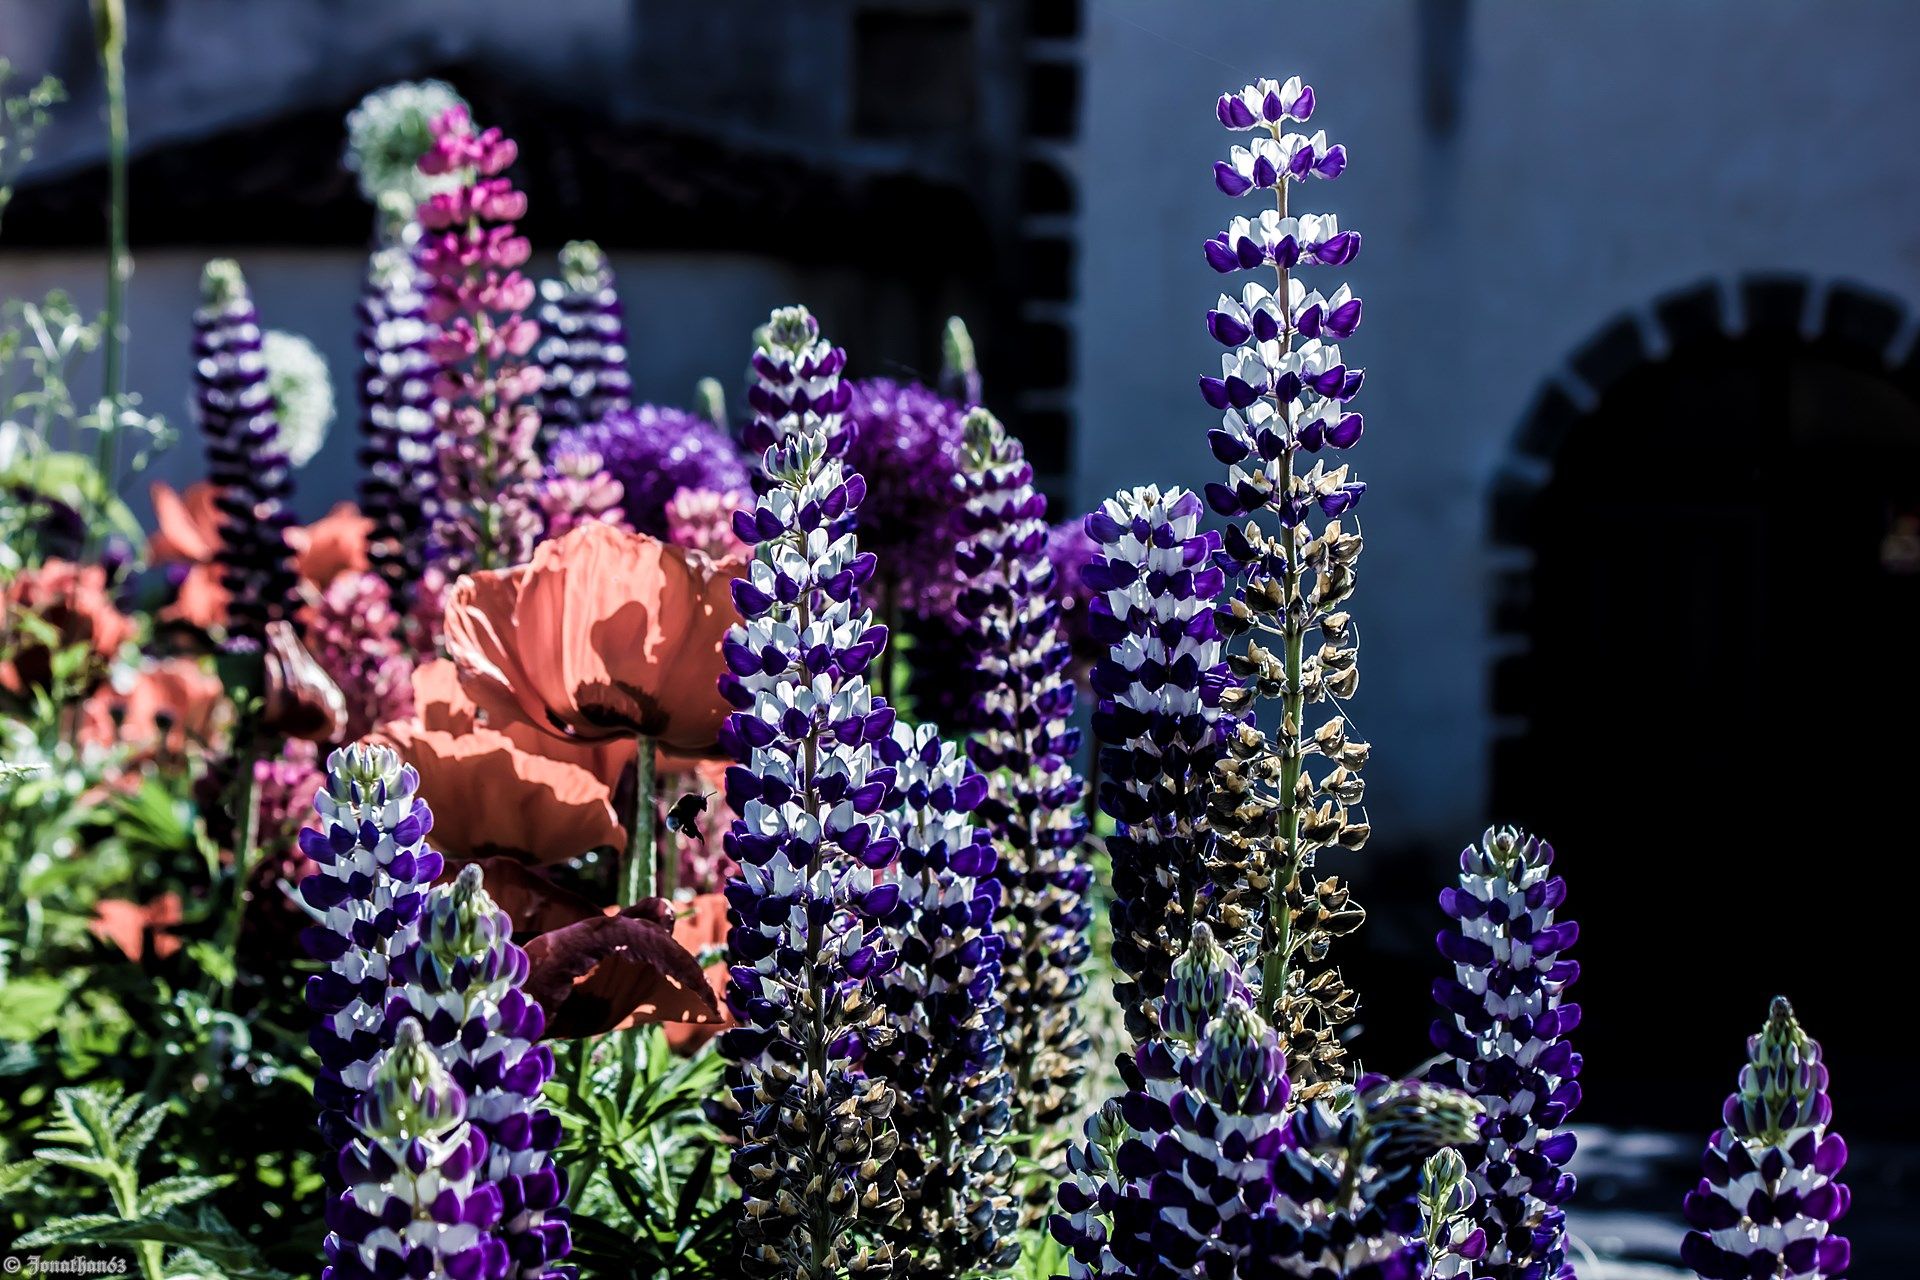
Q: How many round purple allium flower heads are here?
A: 3